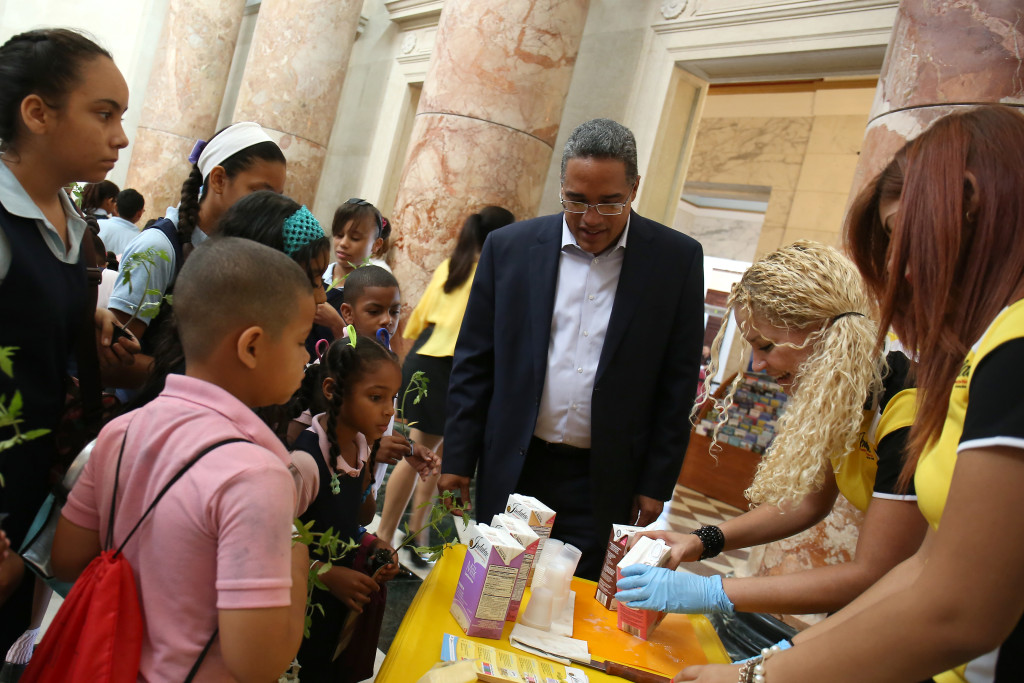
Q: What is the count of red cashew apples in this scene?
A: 0